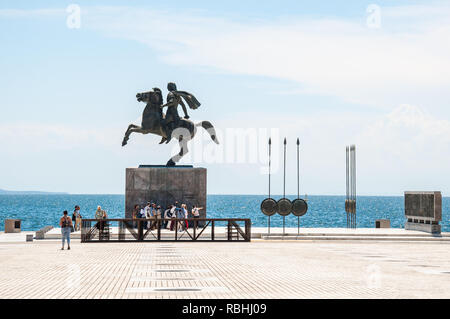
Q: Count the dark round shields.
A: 3